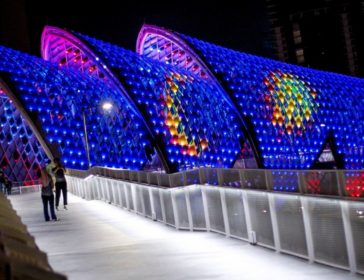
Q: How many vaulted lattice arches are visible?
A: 3